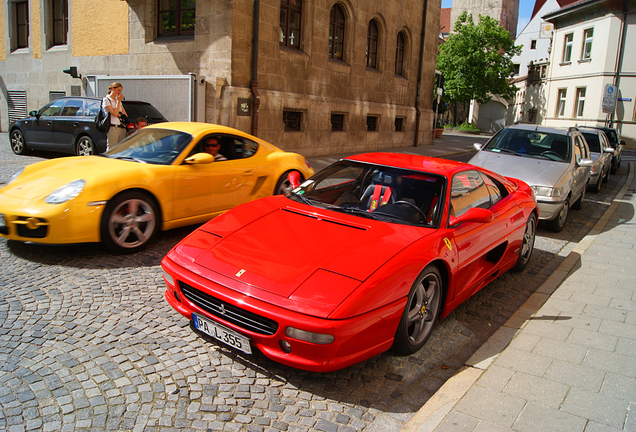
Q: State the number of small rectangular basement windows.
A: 4